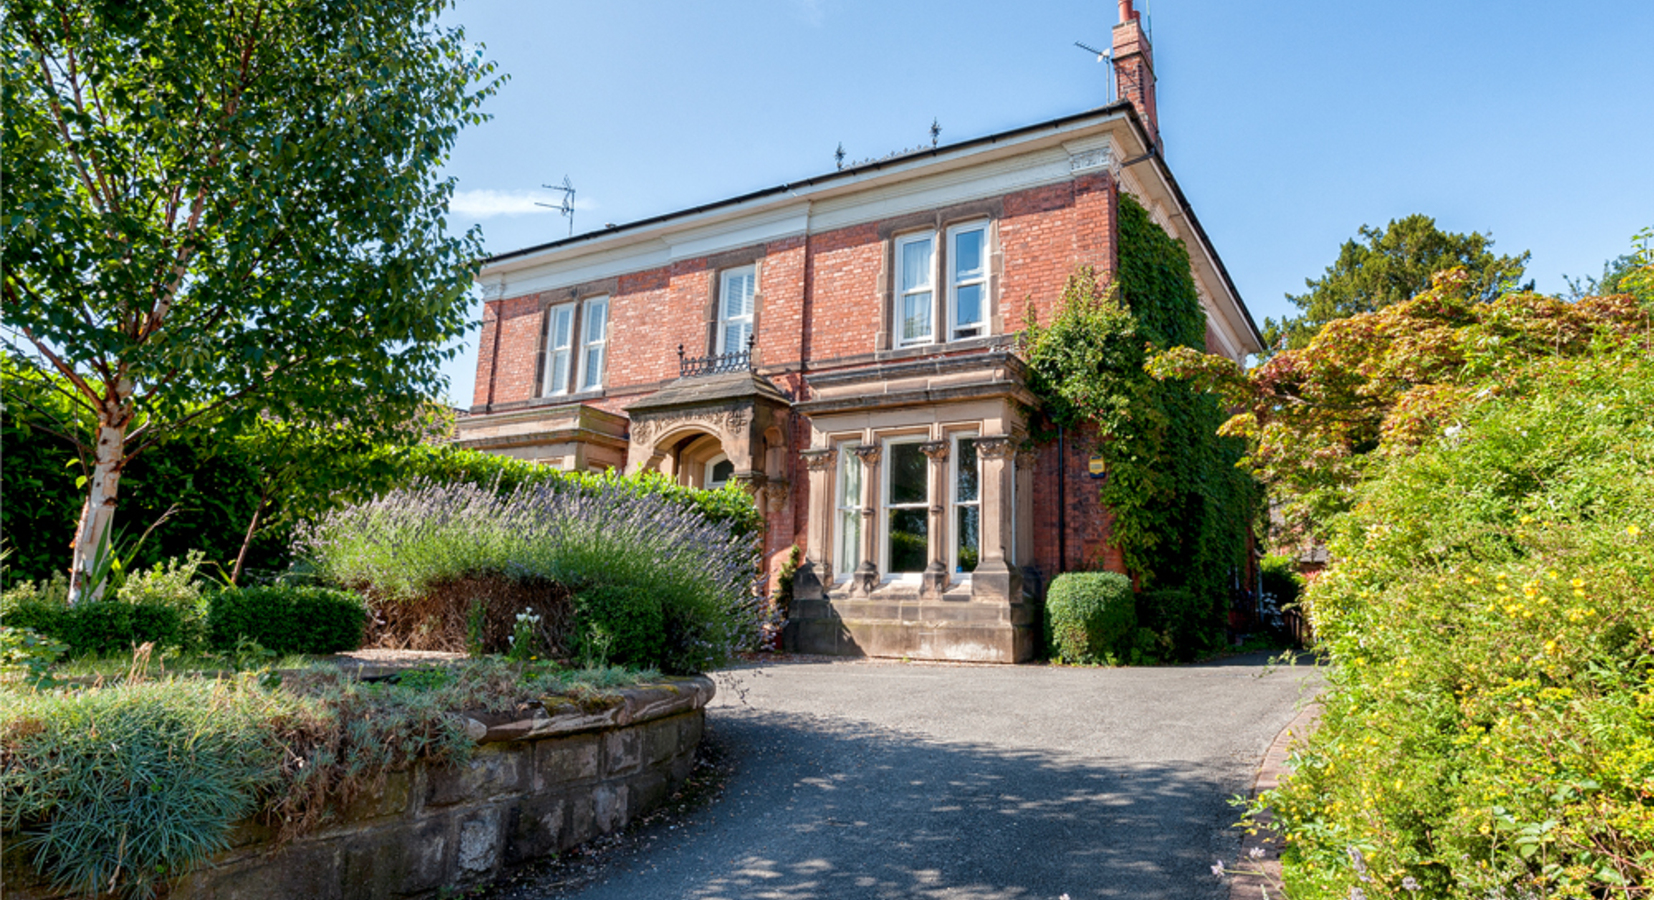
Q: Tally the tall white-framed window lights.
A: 8